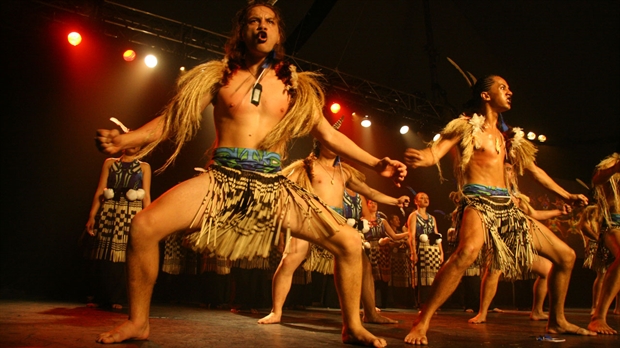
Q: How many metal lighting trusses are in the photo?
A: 1